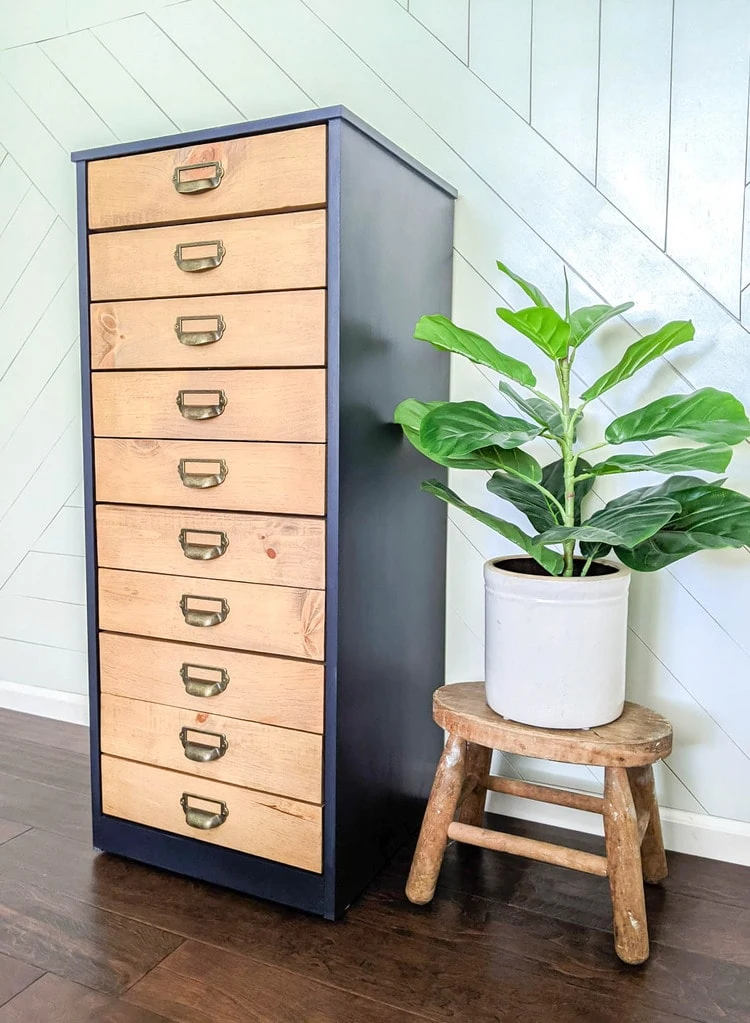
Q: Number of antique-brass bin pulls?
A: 10